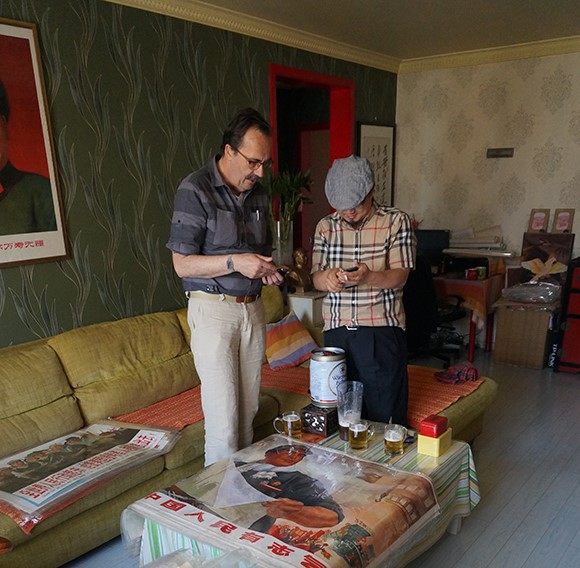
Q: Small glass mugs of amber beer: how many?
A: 3